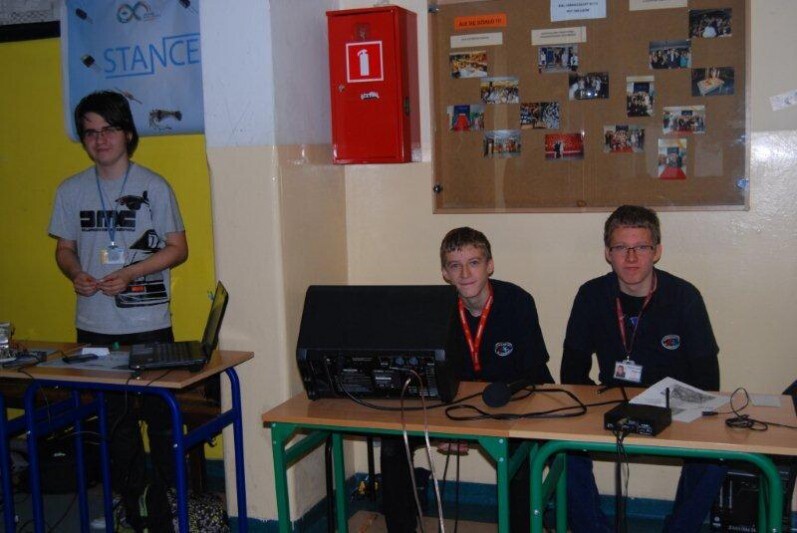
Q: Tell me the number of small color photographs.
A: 15